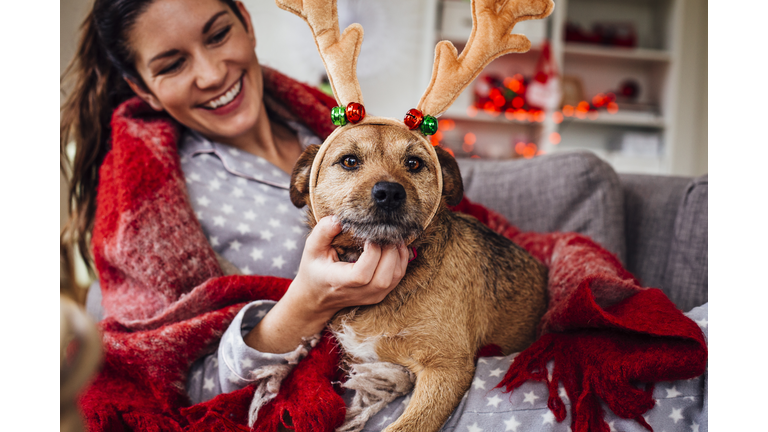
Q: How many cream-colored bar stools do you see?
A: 0